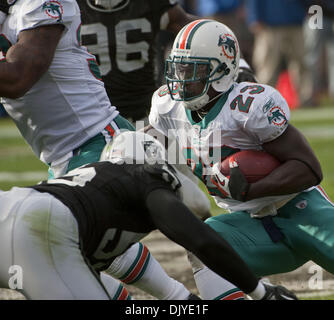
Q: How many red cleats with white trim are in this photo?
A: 0